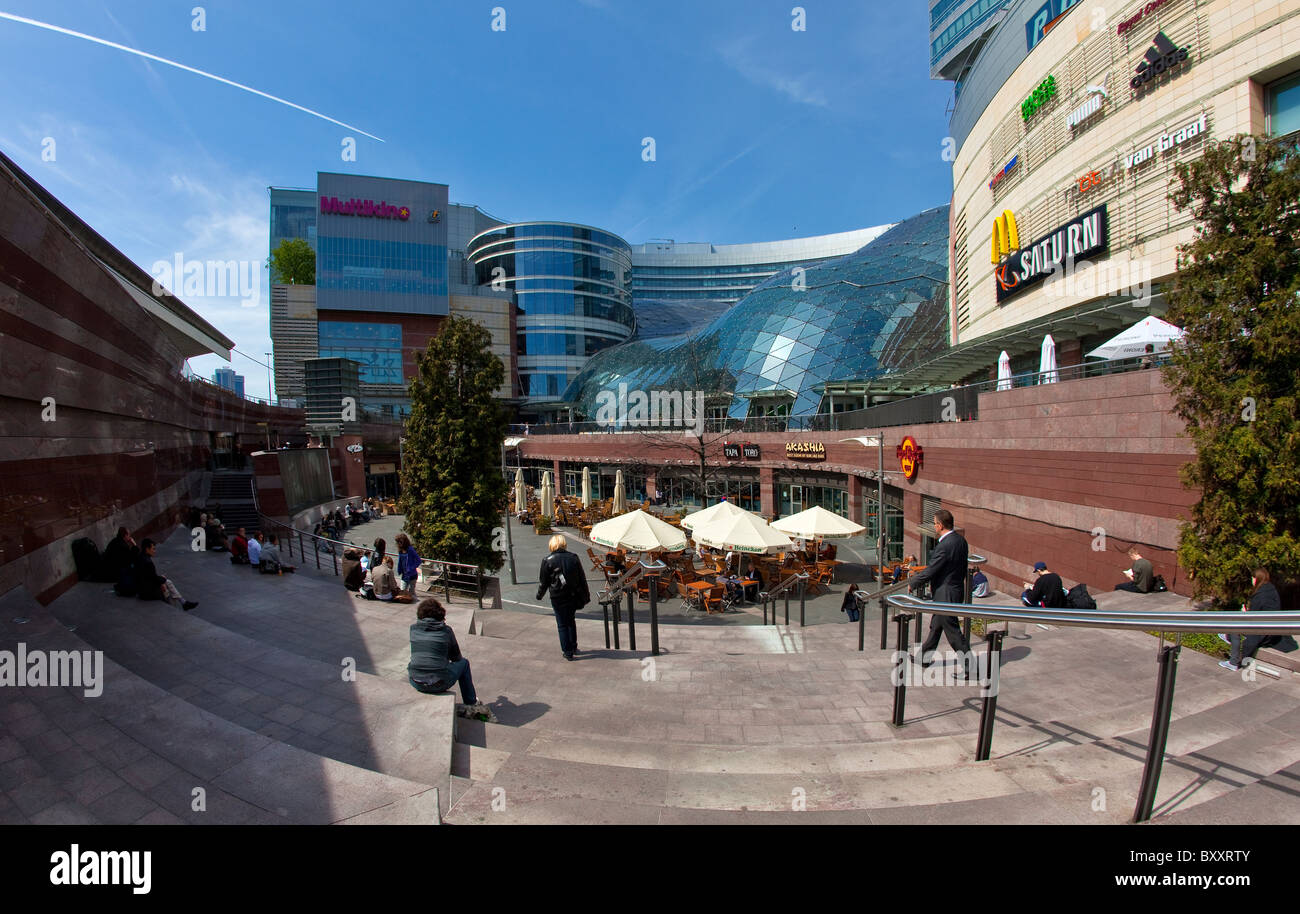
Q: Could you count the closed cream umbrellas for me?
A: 4